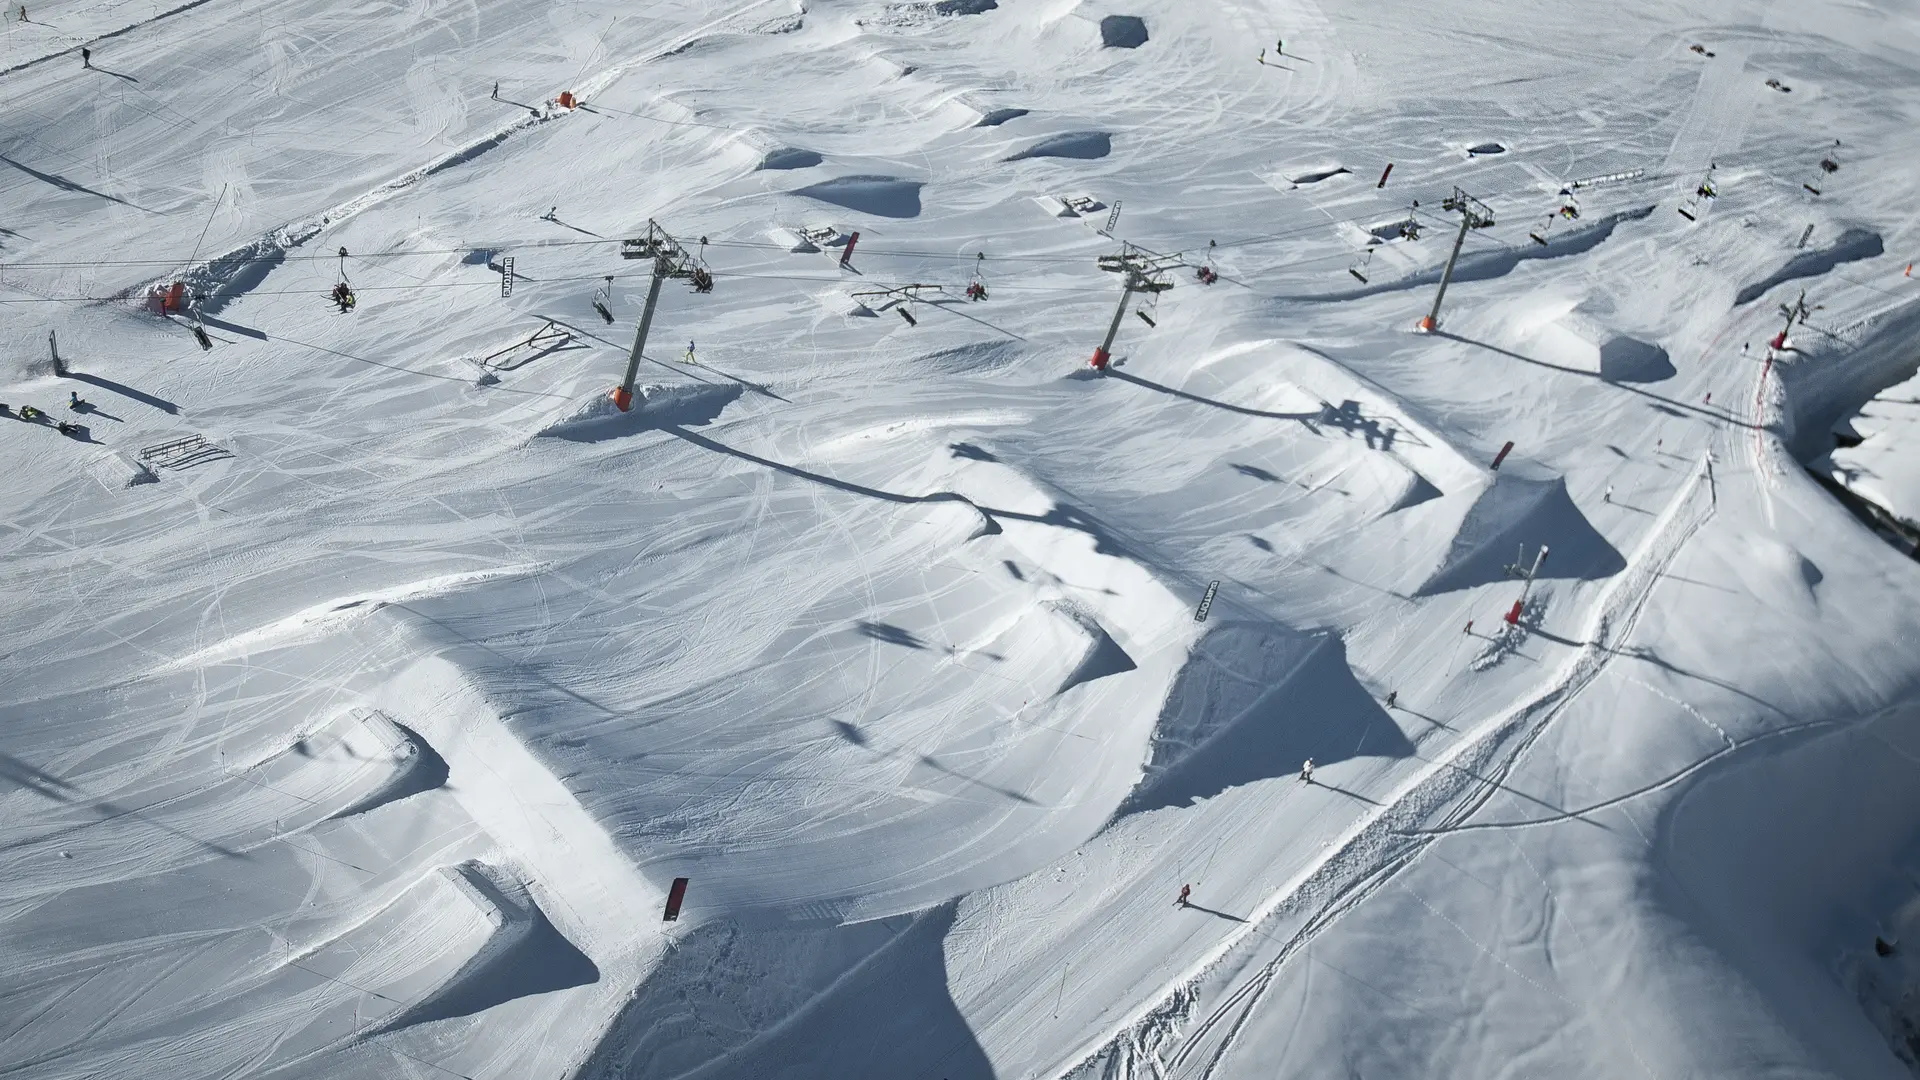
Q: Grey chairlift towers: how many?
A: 3